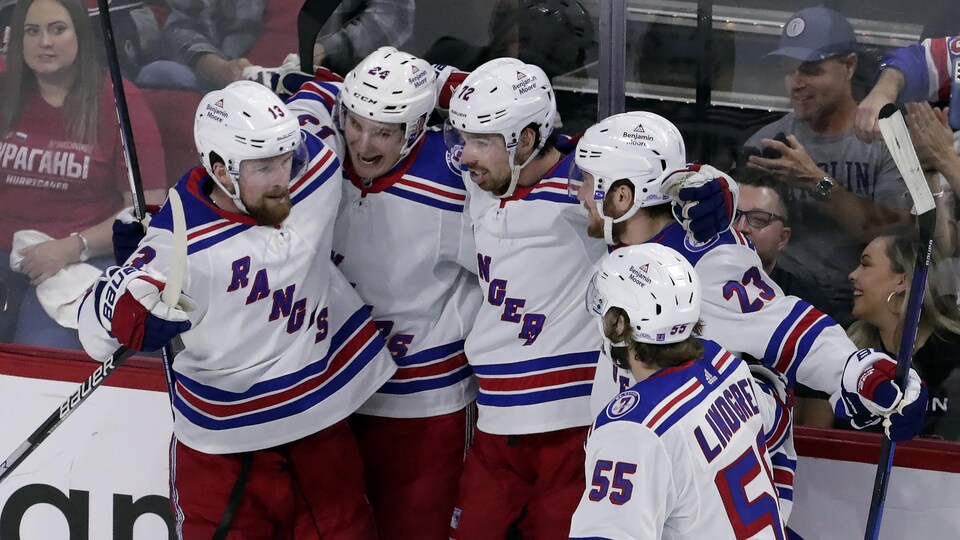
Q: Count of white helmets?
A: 5